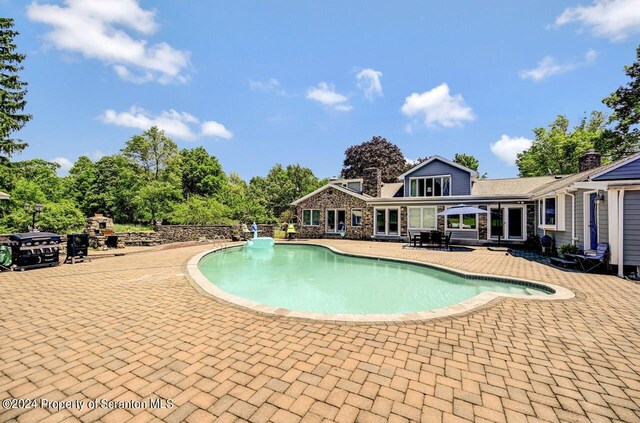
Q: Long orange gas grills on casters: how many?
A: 0